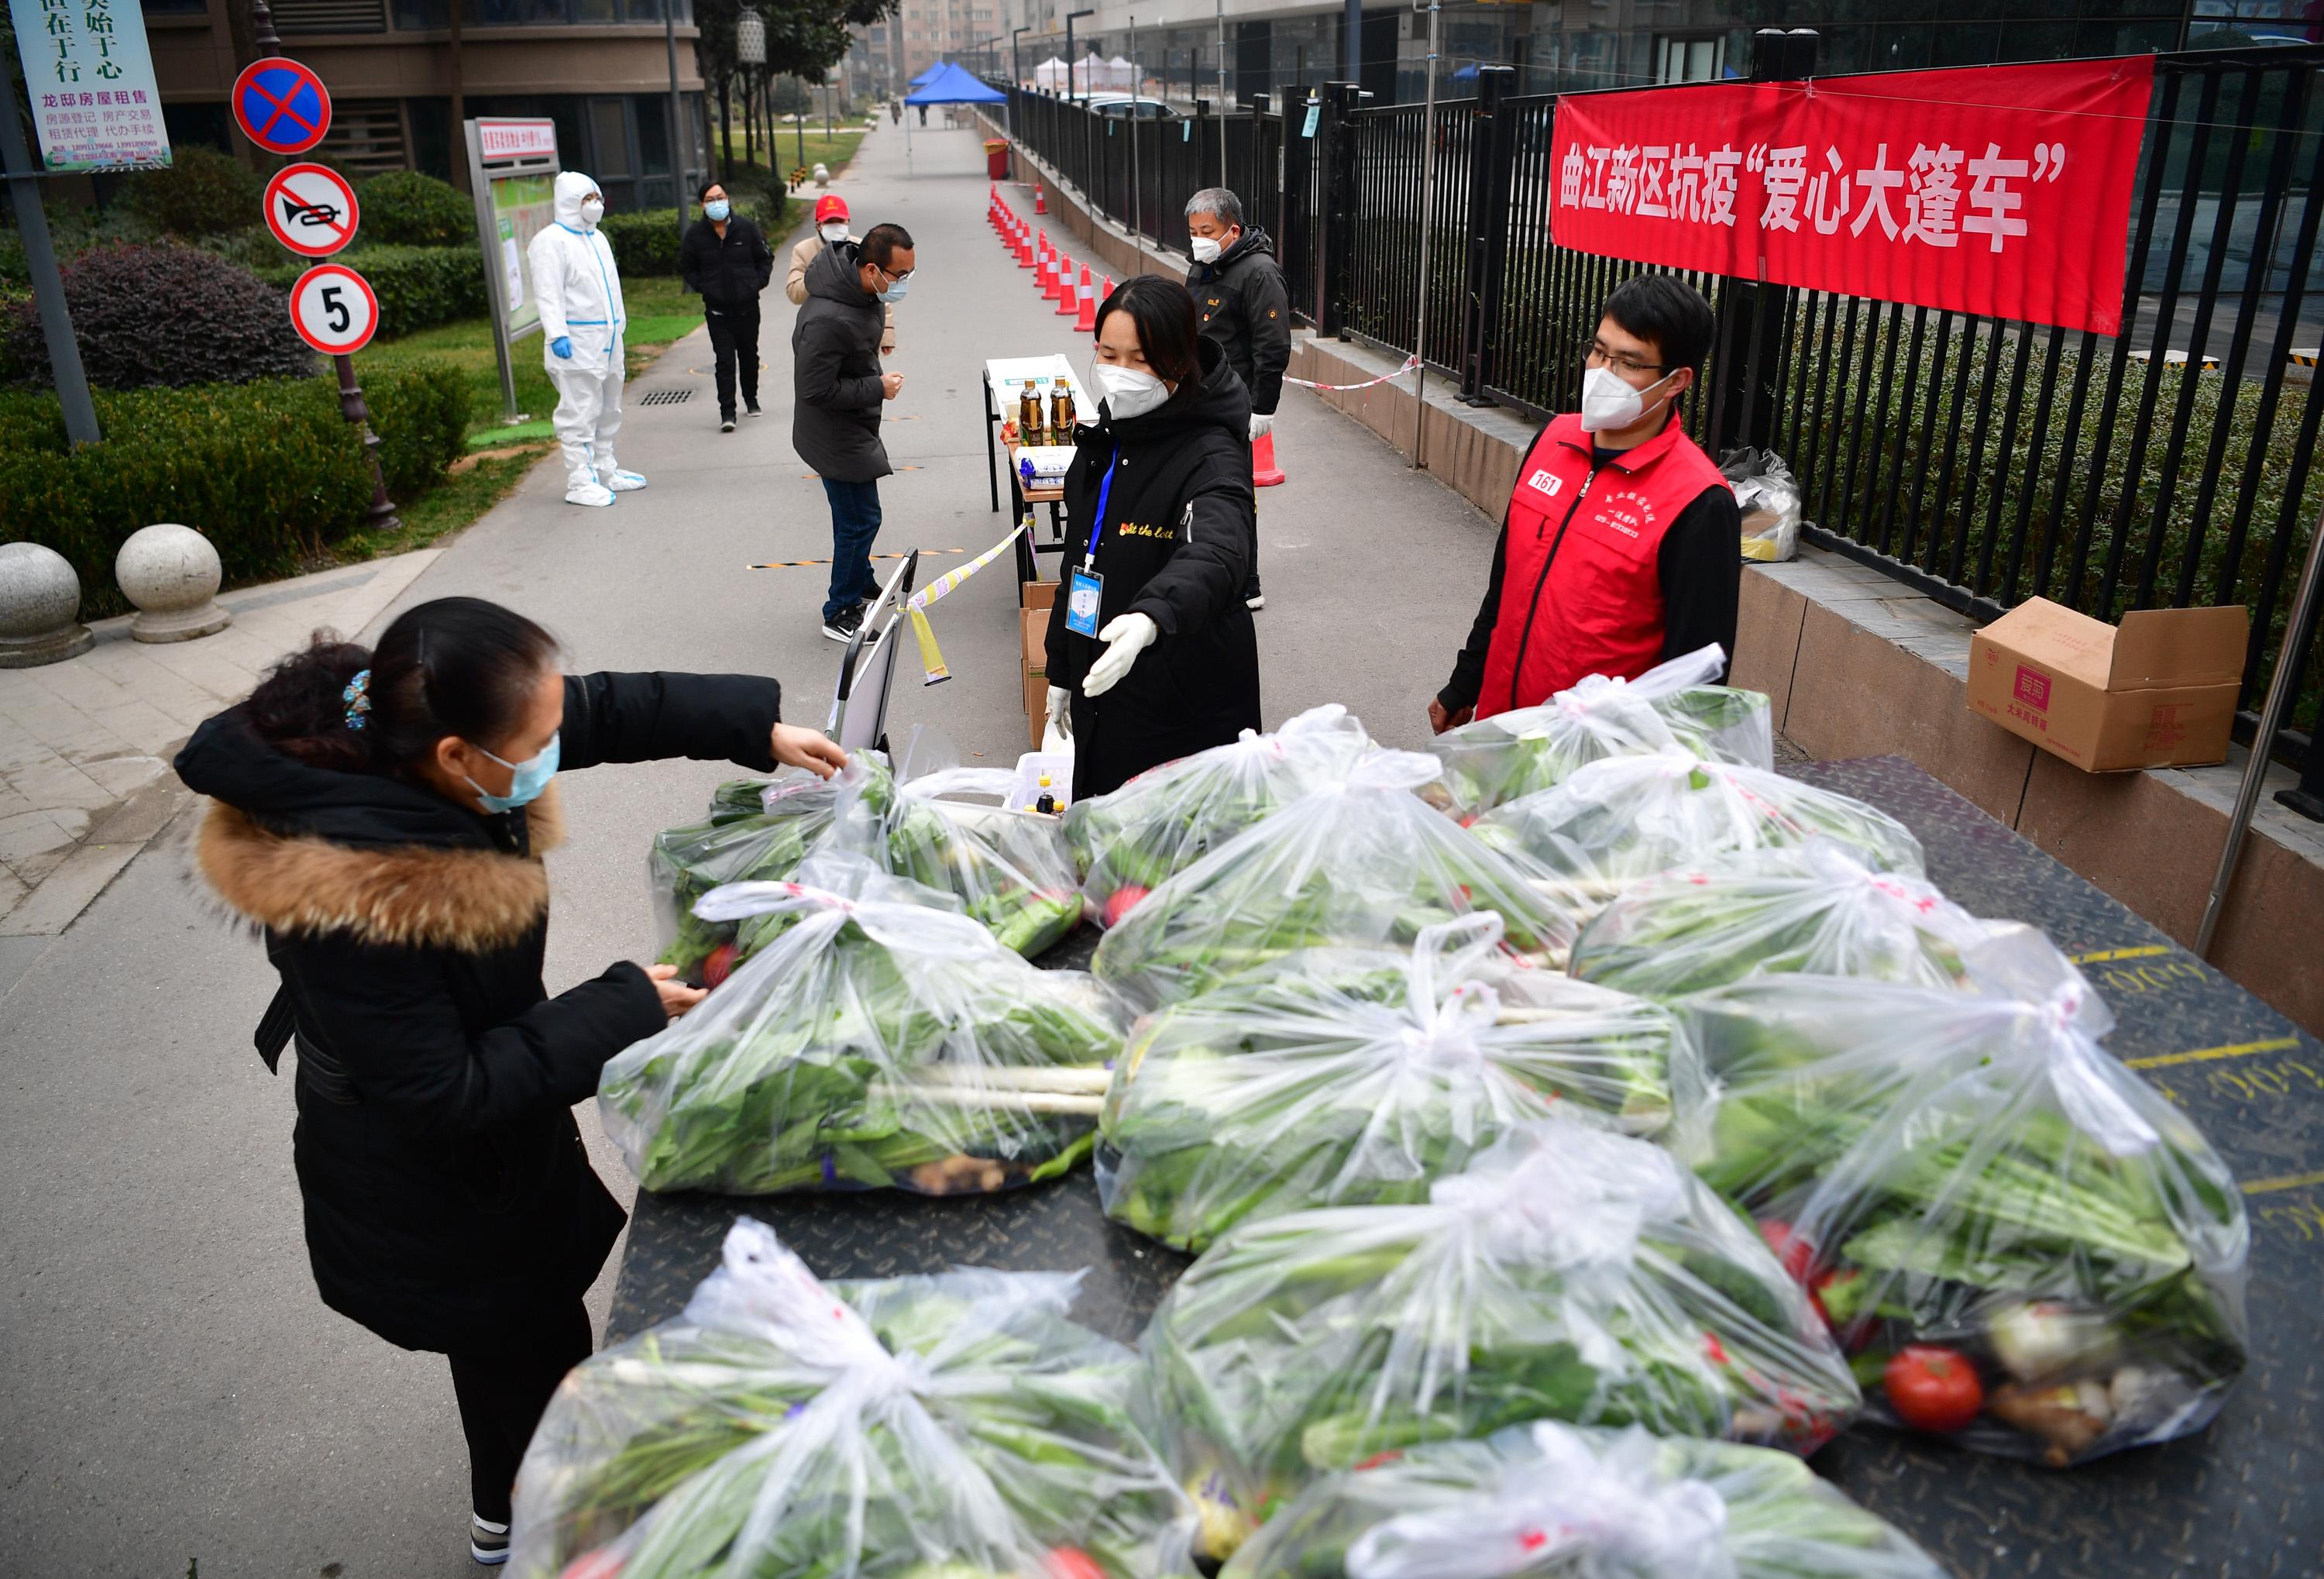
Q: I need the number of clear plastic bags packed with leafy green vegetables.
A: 13